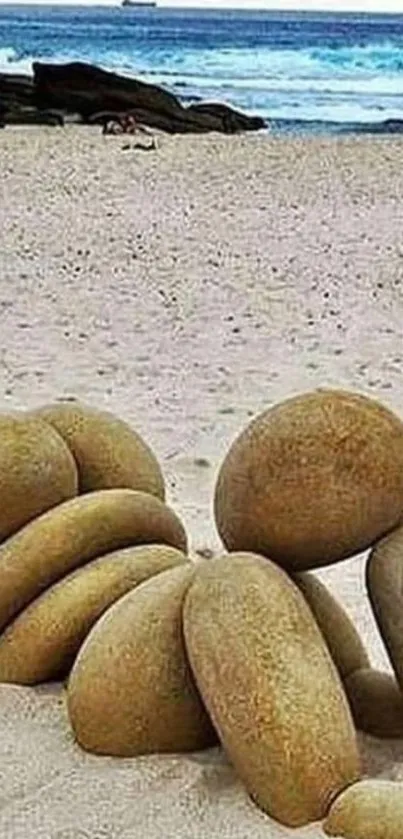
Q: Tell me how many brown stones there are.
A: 11